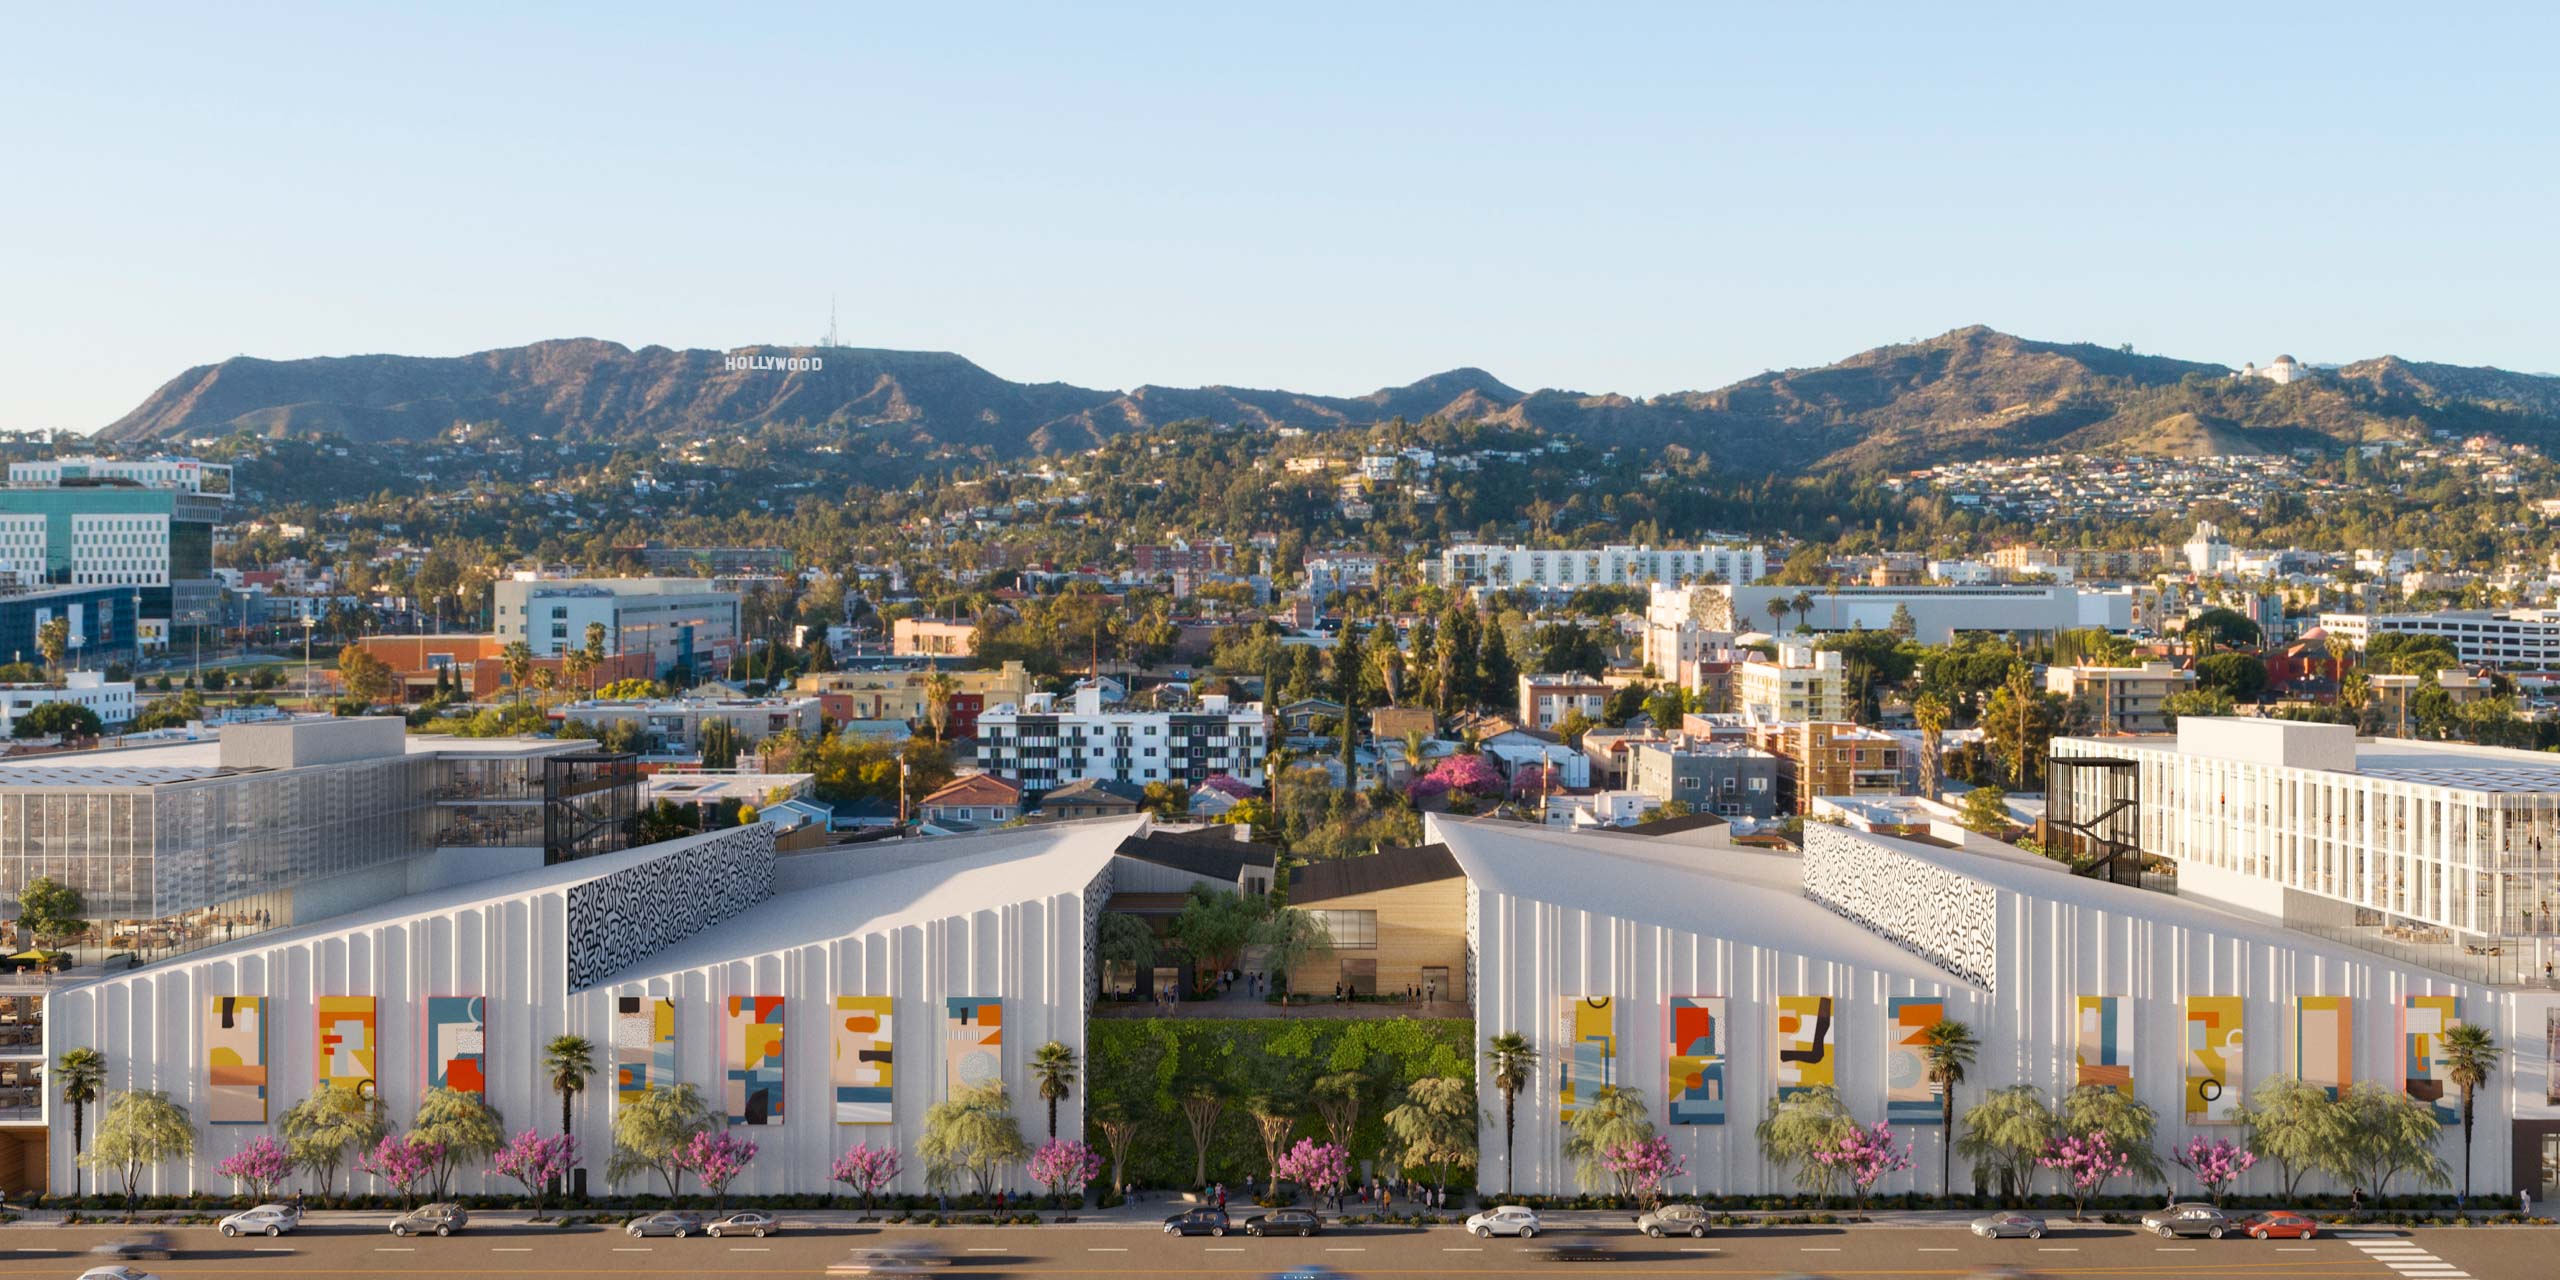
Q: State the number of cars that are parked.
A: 11